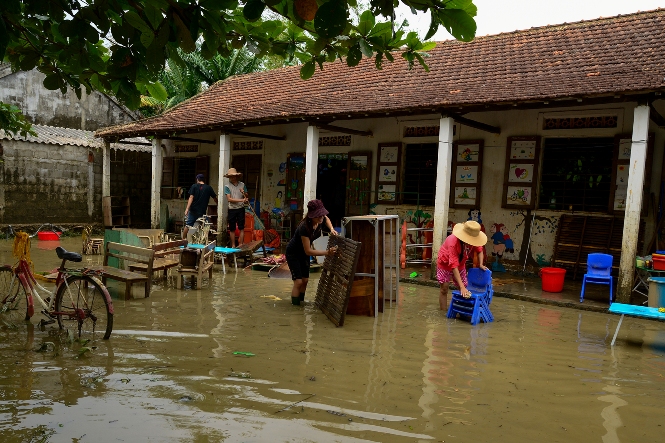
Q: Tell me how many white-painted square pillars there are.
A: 6